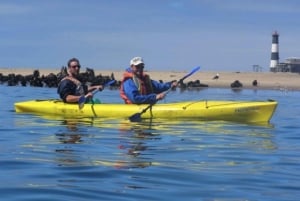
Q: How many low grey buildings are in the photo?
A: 1